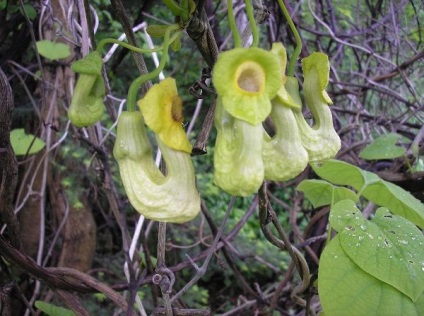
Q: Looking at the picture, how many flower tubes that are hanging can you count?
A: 5